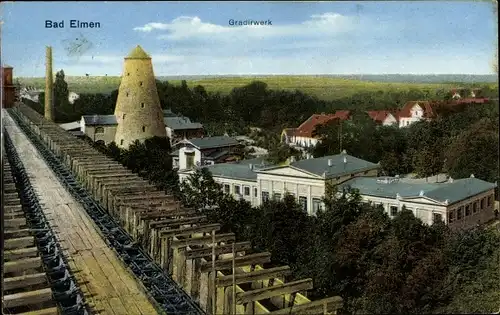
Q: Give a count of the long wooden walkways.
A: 1